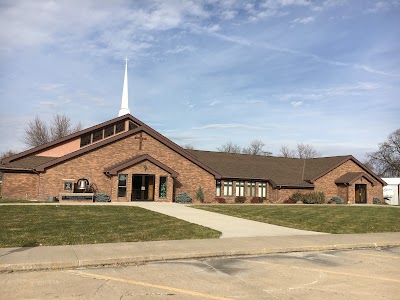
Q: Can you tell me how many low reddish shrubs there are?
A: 3